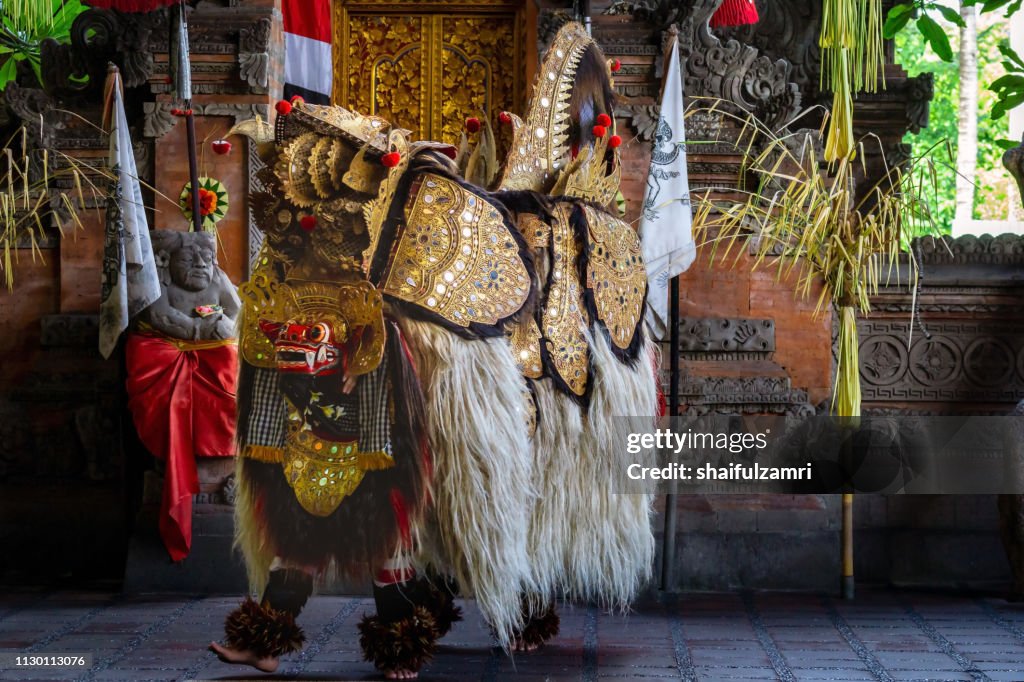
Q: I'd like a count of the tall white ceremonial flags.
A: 2